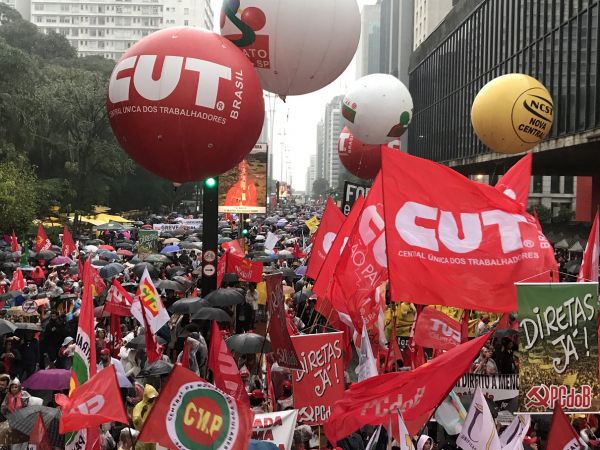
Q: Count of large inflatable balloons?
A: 5